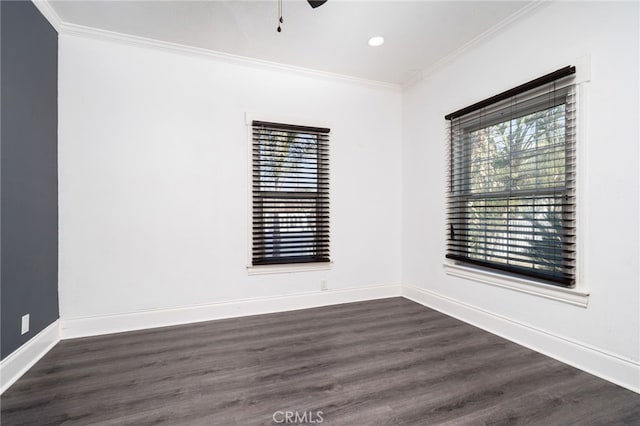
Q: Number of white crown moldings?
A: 3